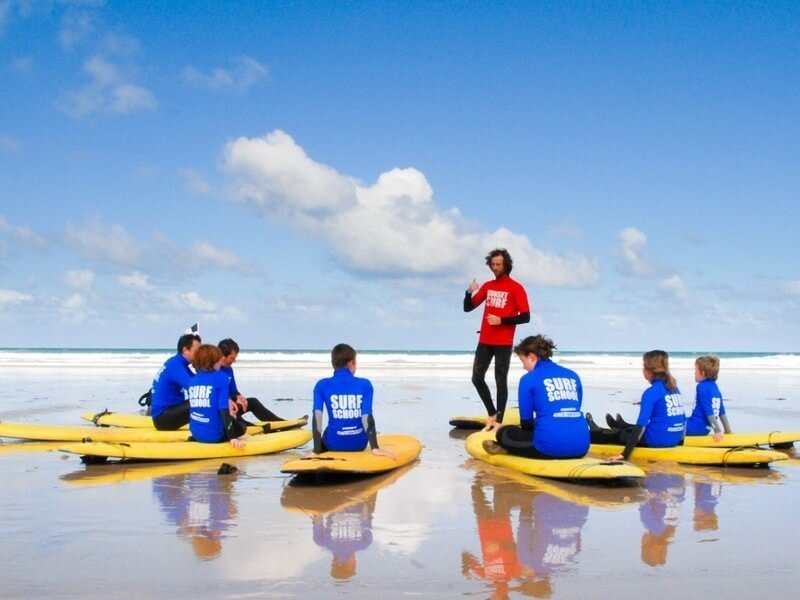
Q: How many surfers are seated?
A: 7